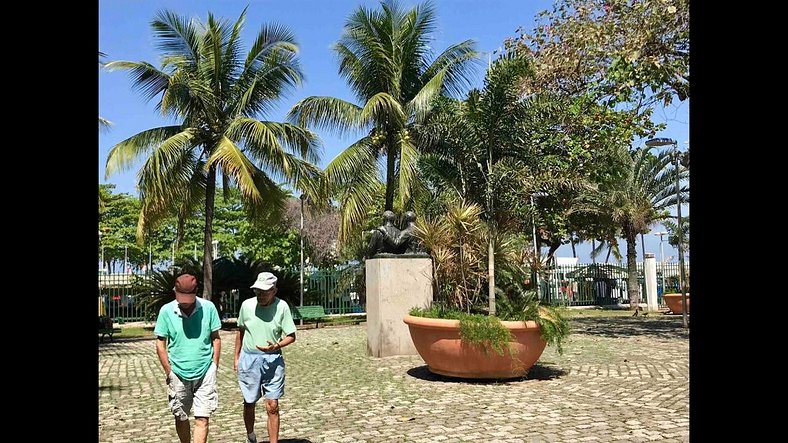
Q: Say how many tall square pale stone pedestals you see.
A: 1